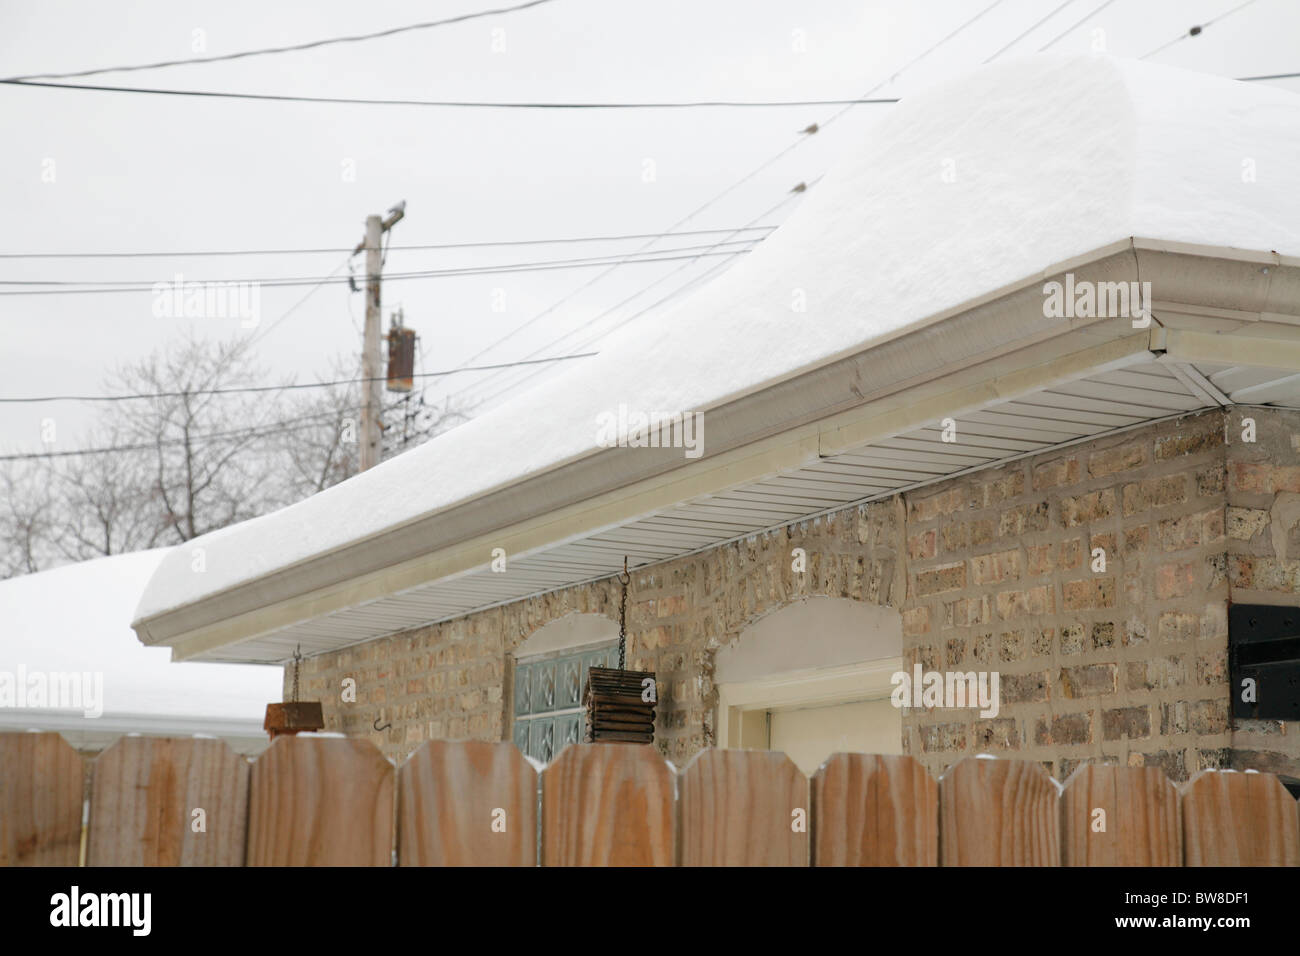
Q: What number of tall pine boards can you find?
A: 10